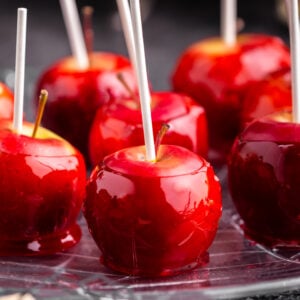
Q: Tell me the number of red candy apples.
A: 8